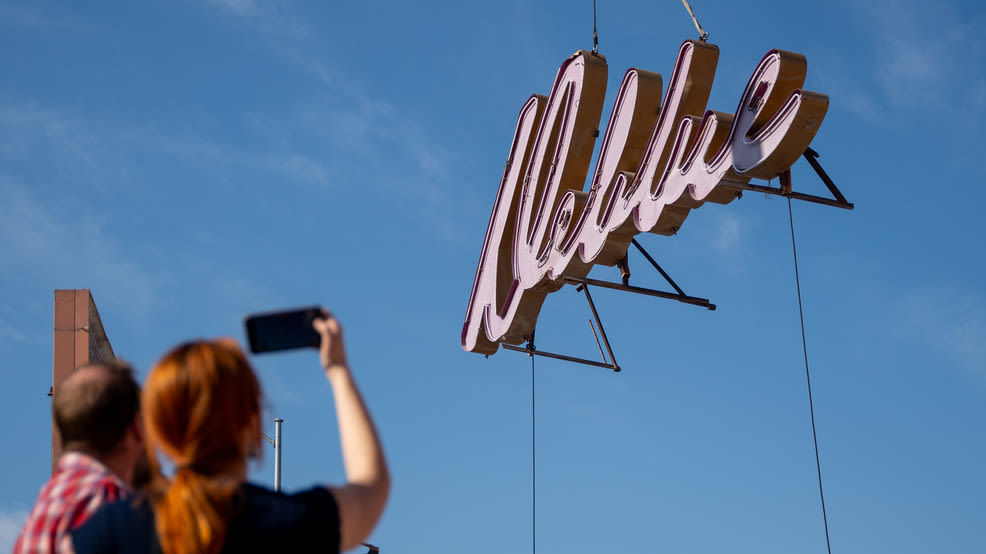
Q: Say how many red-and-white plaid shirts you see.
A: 1